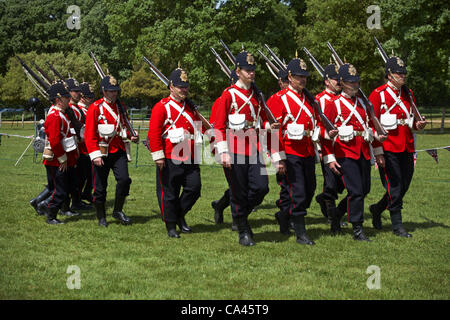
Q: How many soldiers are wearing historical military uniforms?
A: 12